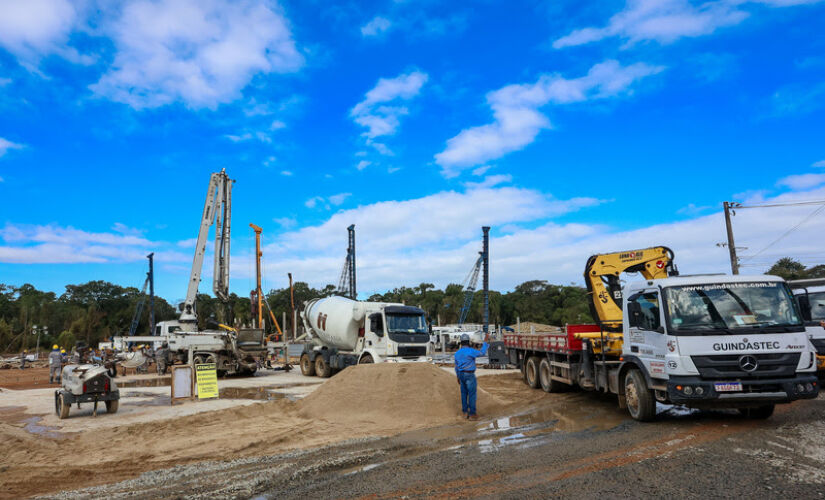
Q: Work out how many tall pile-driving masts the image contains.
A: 4